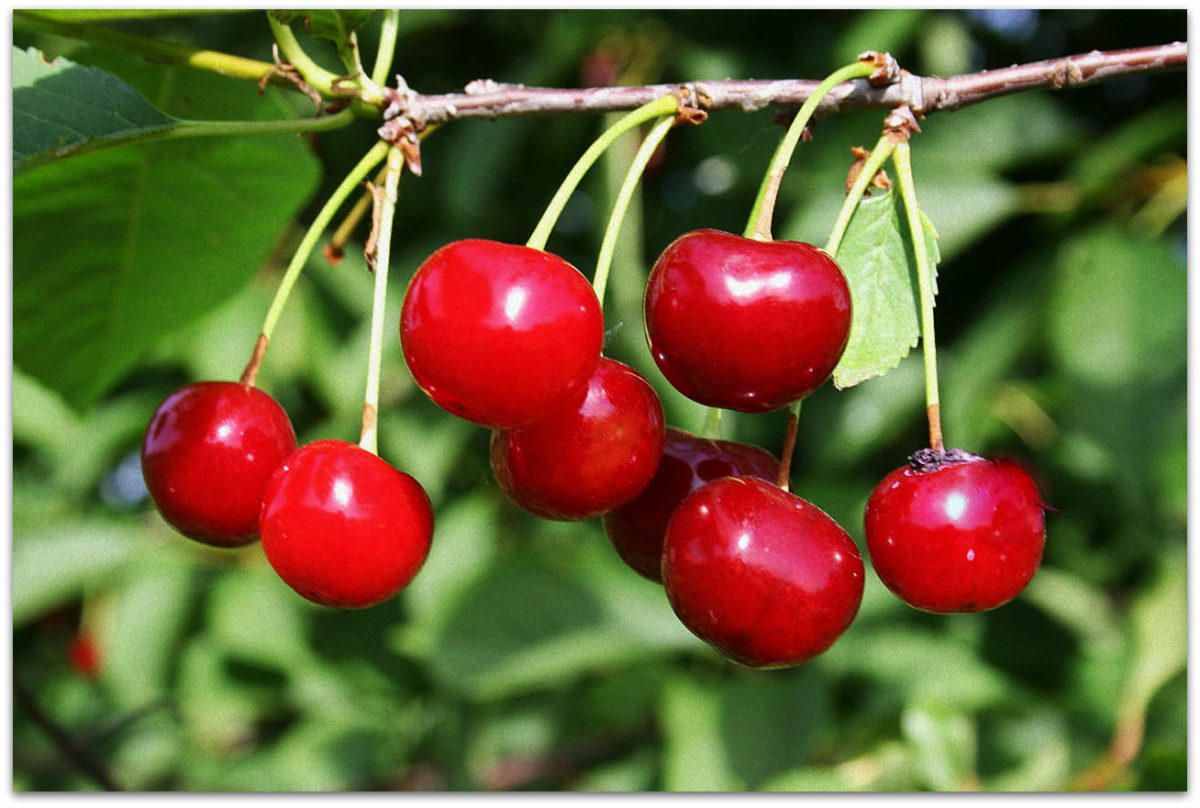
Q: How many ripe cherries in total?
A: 8